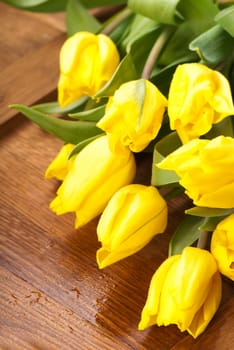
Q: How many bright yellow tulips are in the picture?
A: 9